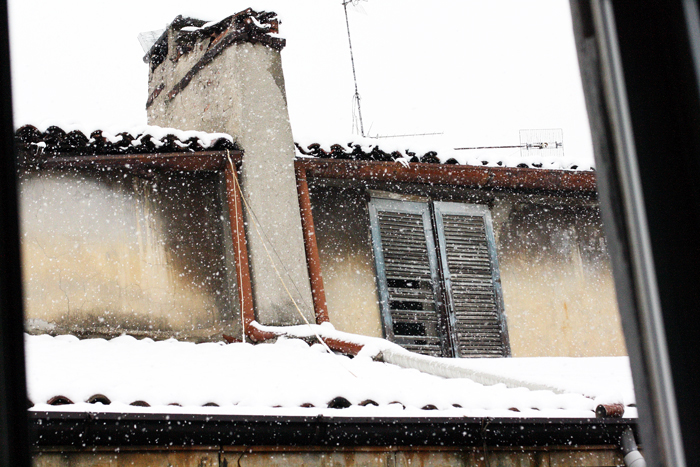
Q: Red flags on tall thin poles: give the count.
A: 0